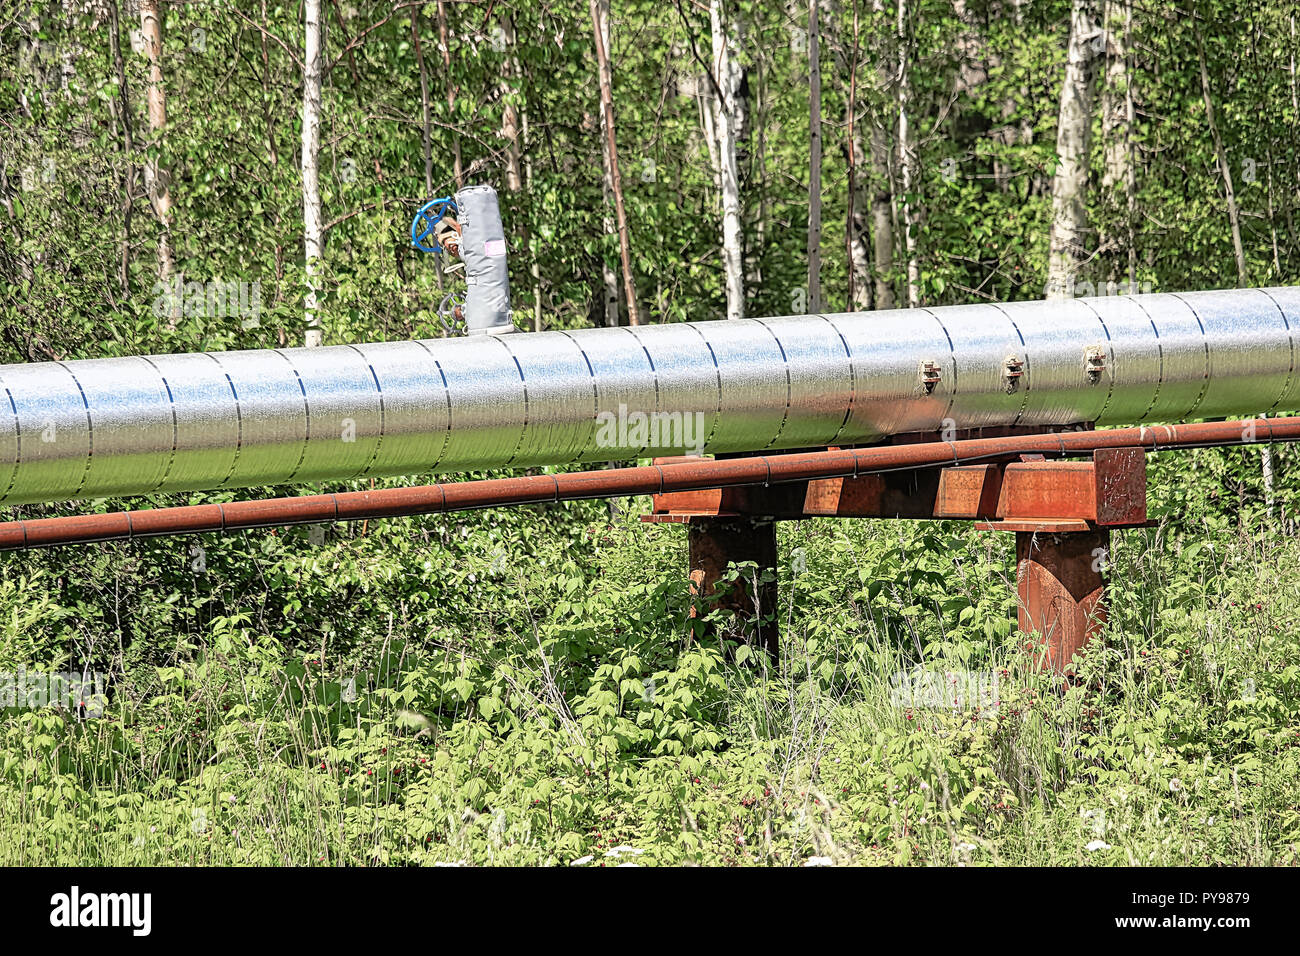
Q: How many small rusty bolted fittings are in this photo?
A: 3